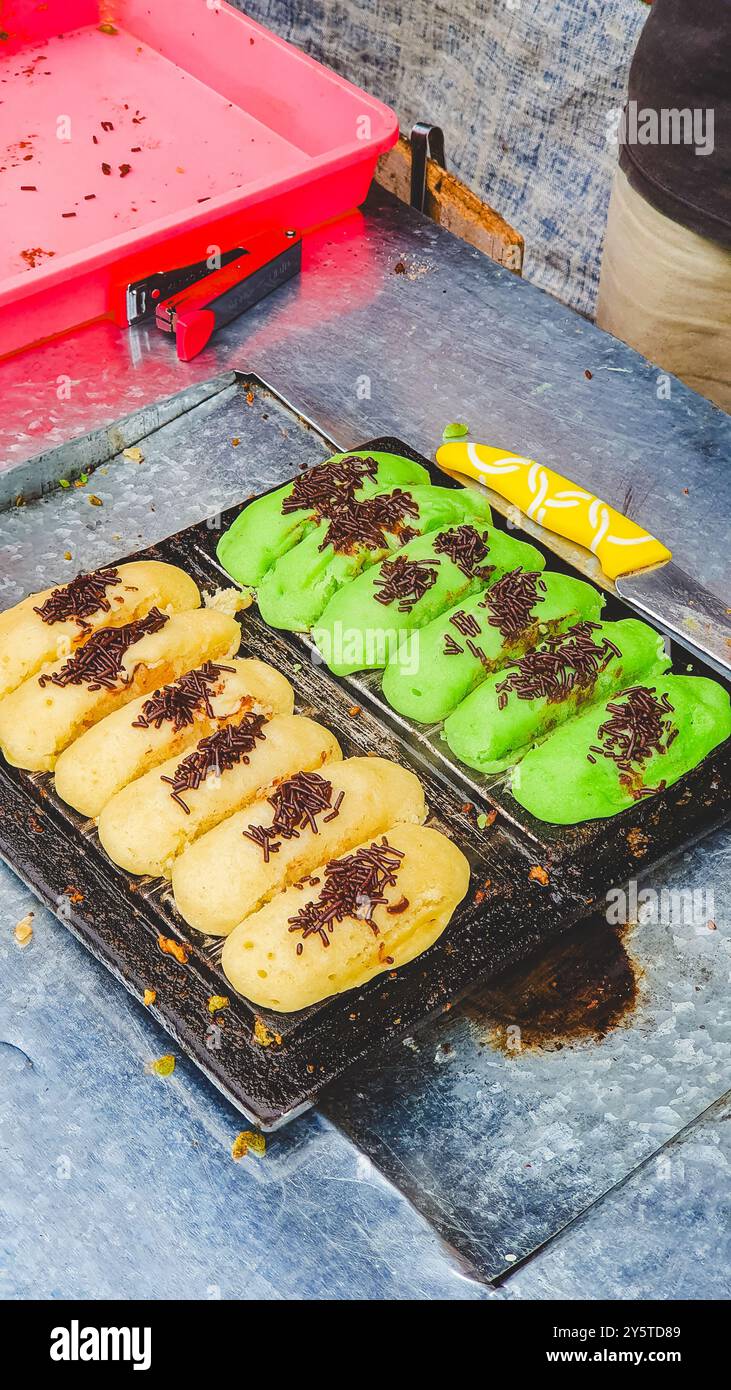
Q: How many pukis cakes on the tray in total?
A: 12